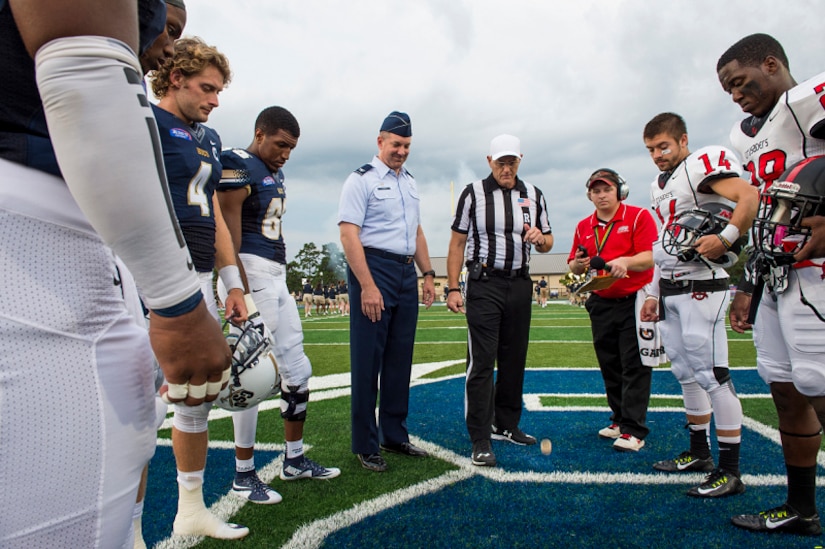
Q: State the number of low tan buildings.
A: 1